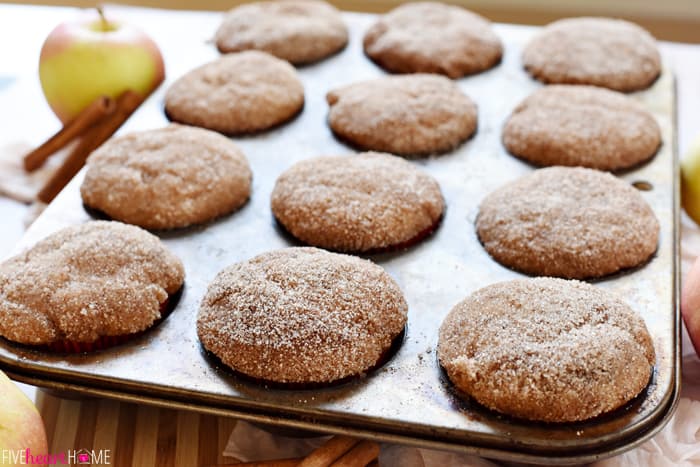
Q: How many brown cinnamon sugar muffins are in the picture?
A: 12